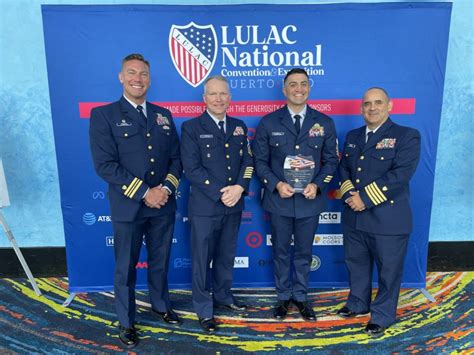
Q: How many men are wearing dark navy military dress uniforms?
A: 4